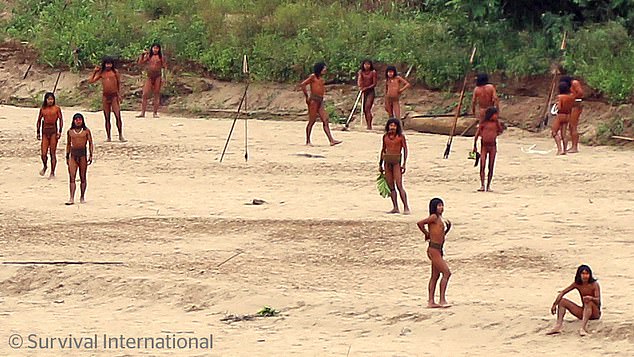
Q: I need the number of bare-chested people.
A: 14